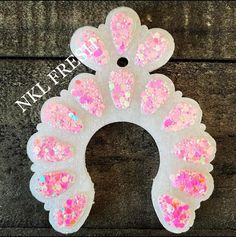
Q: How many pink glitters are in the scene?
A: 14